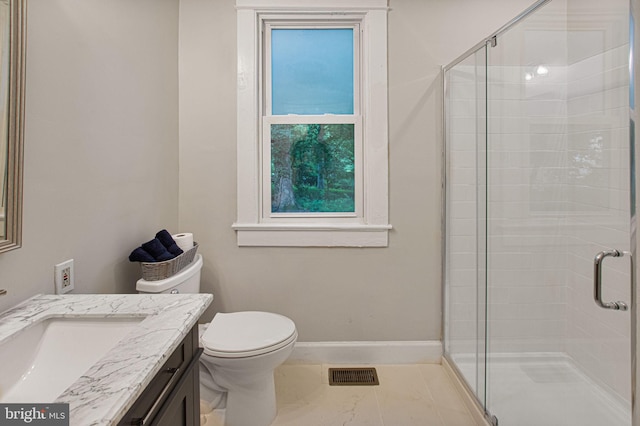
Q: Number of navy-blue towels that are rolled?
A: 3